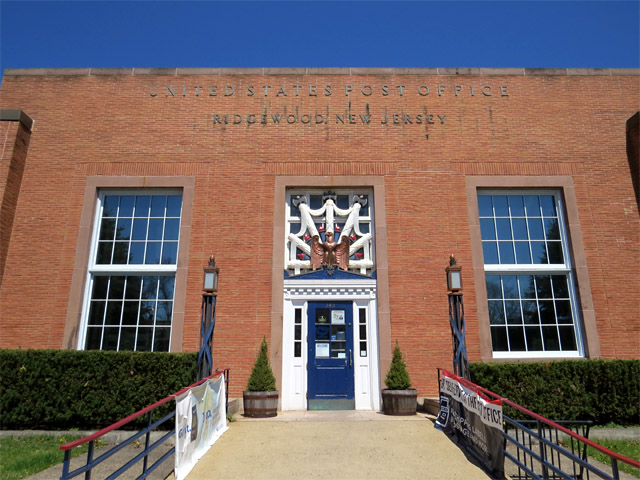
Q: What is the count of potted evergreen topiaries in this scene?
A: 2